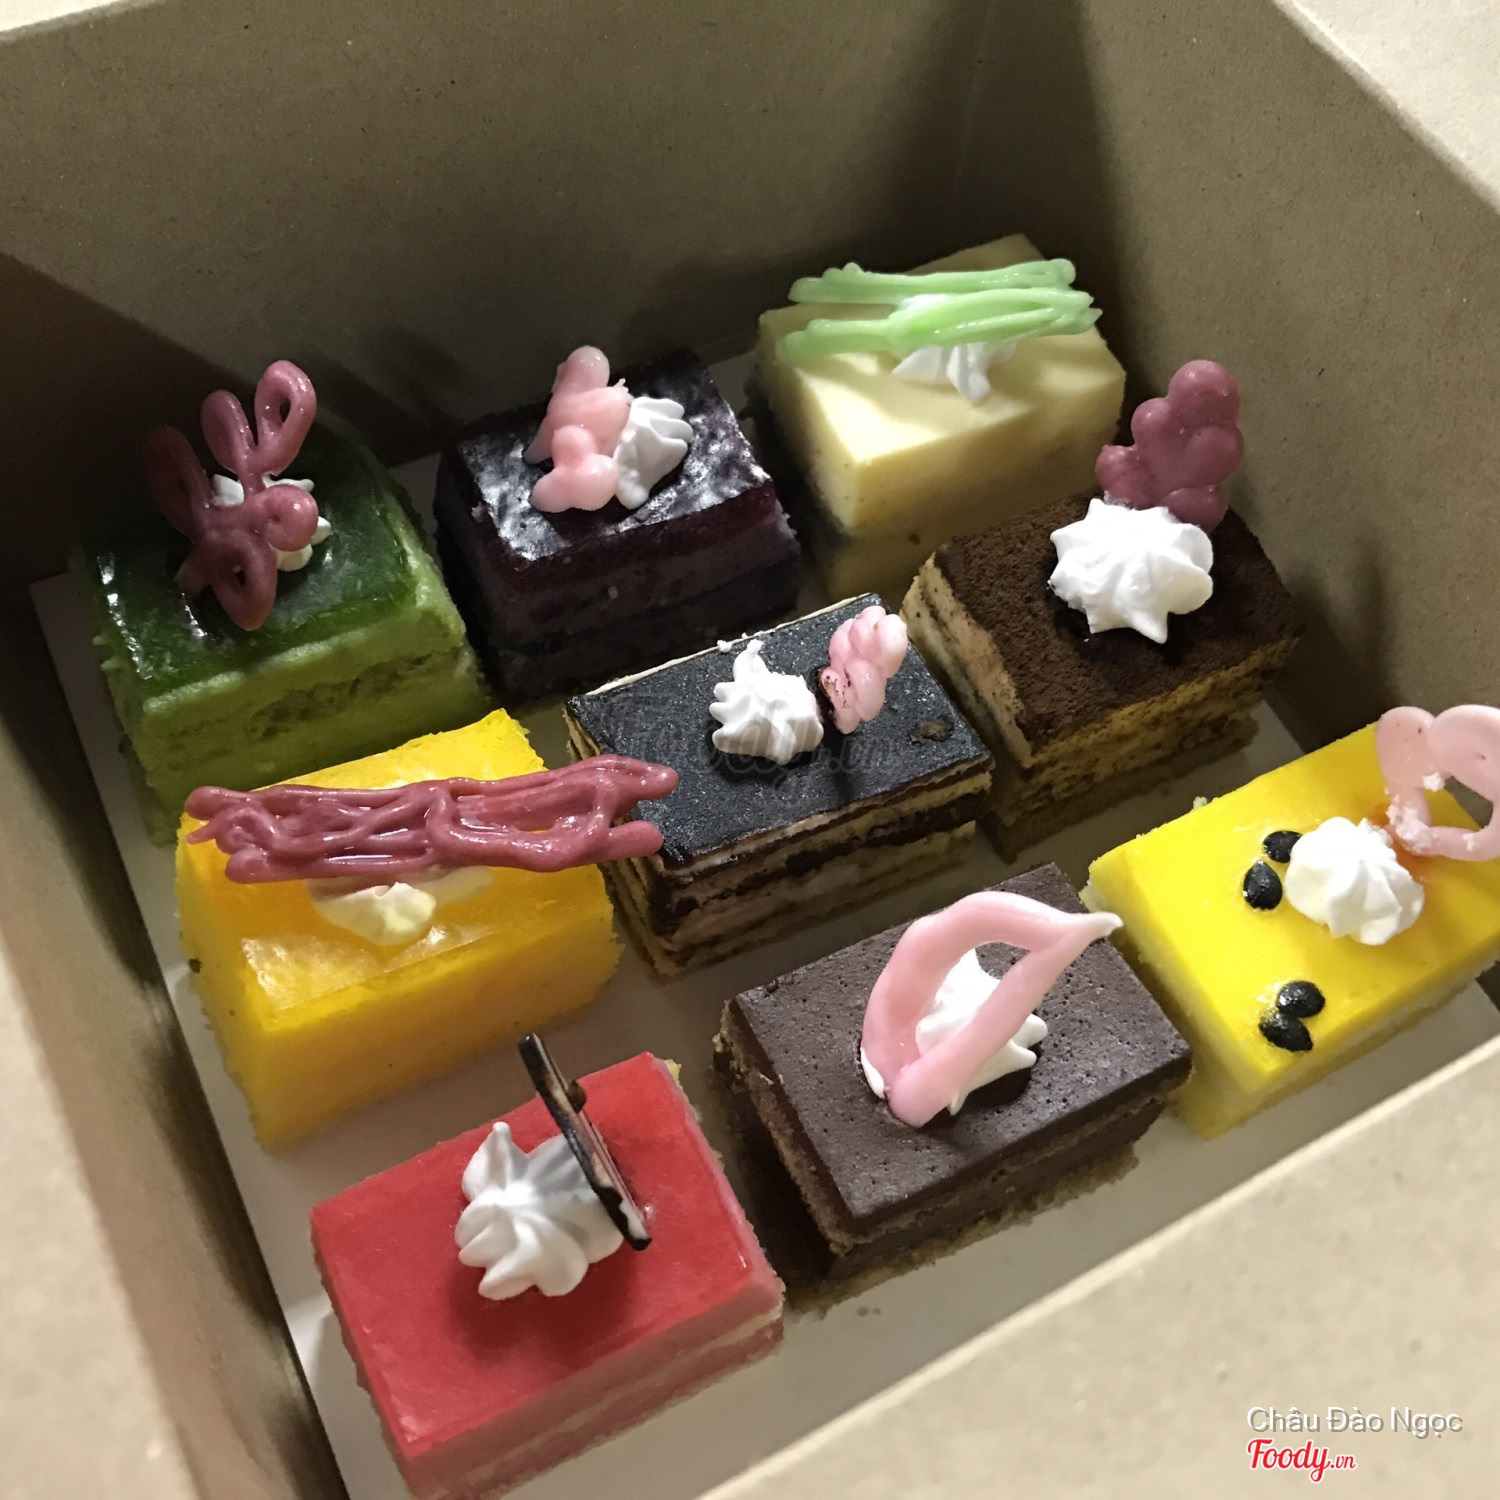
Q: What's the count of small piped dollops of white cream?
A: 9